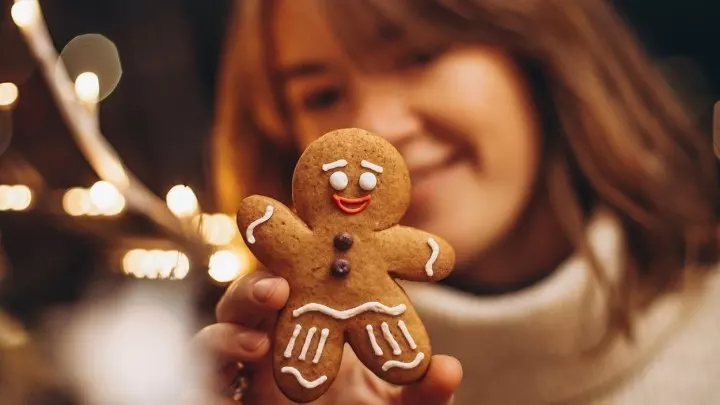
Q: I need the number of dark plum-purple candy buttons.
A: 2